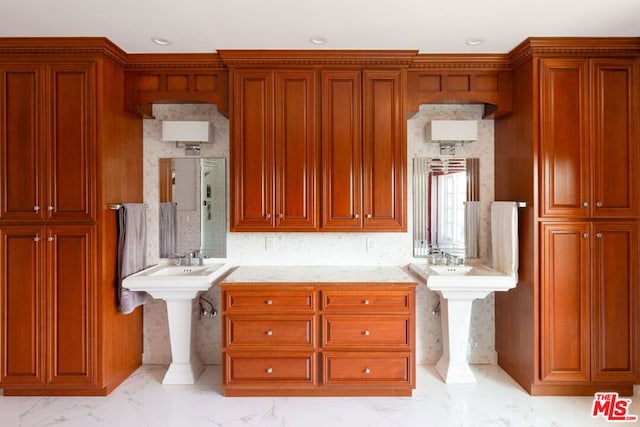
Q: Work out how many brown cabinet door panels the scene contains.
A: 12